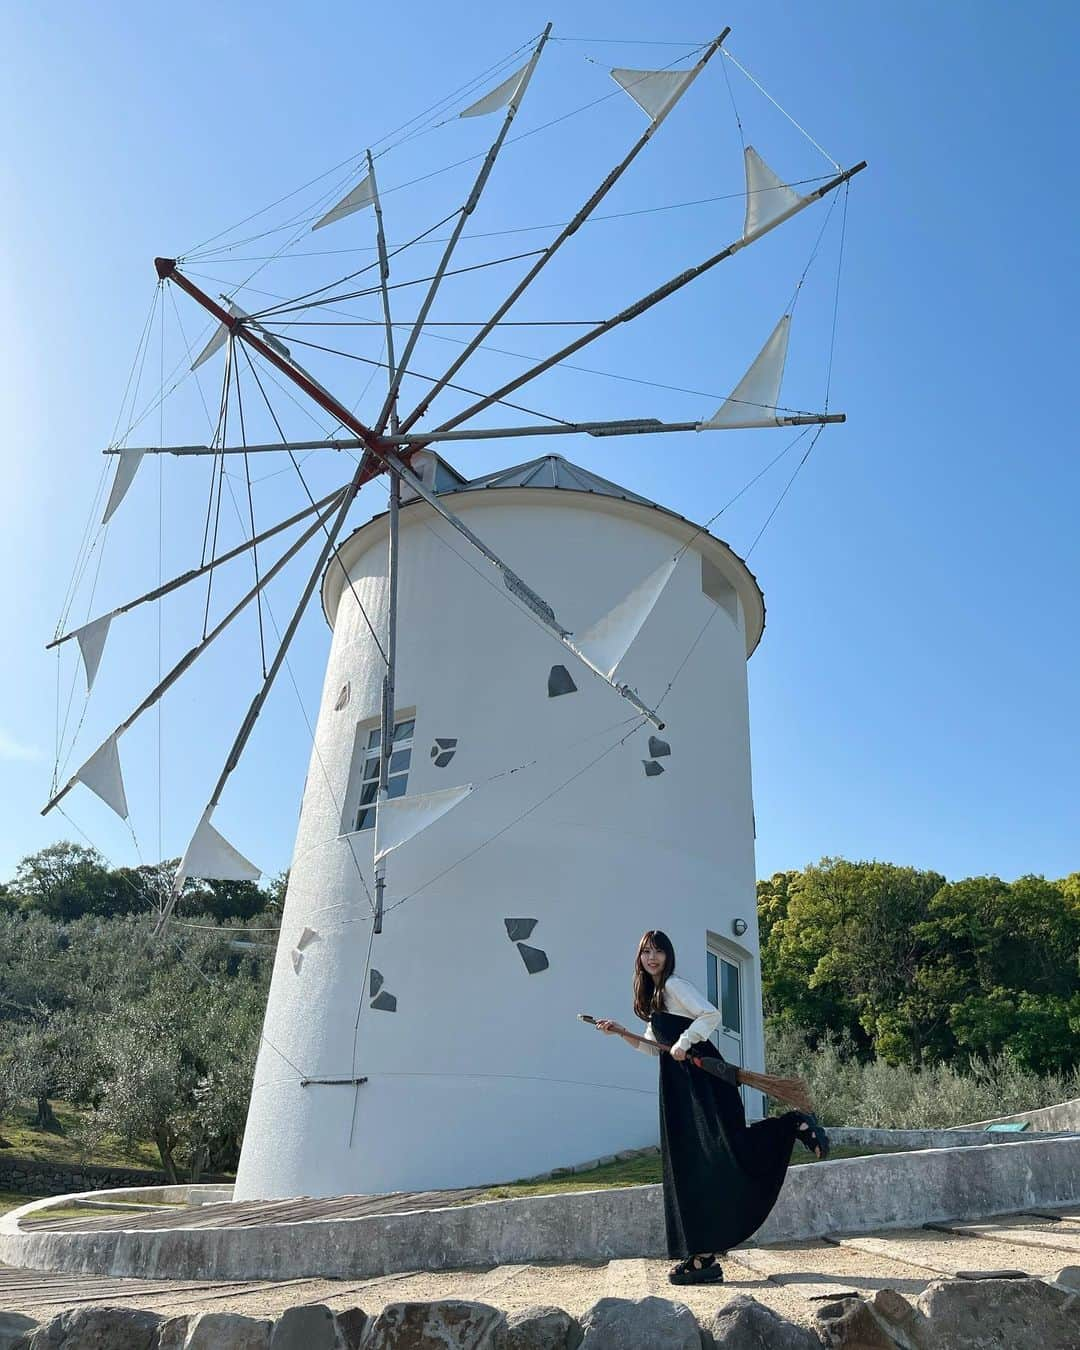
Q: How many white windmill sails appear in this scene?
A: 12